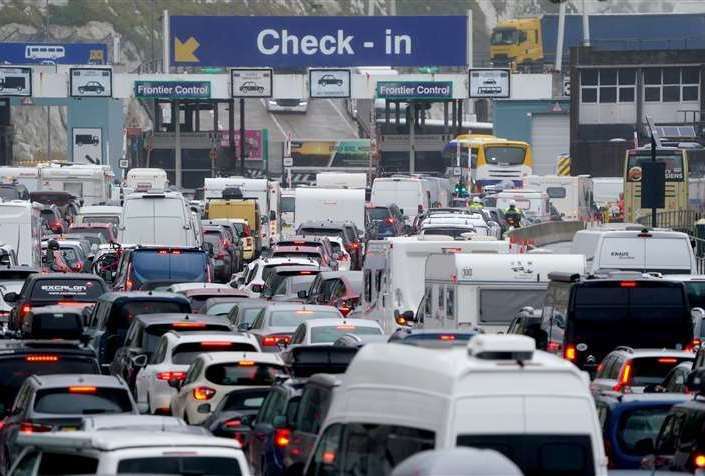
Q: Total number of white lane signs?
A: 5